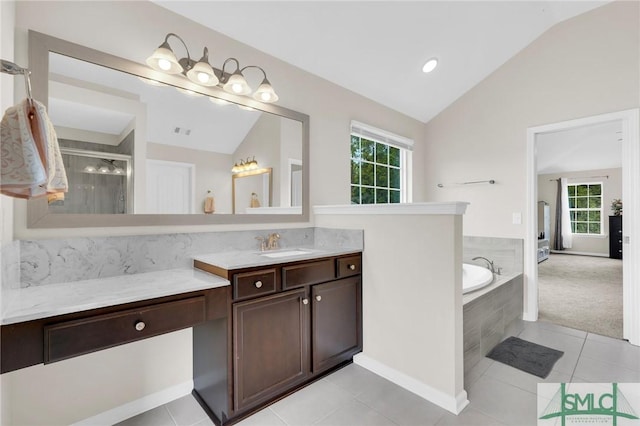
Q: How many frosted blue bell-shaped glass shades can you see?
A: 0